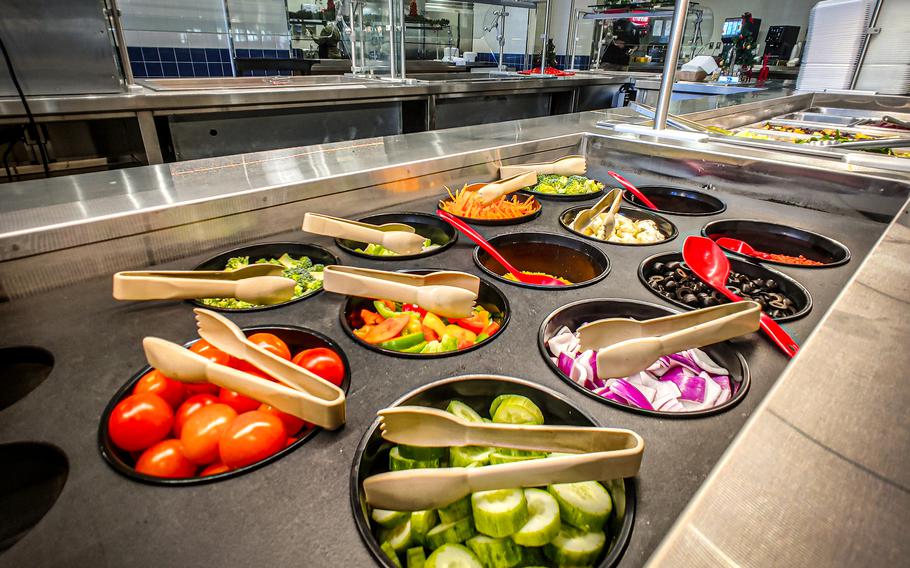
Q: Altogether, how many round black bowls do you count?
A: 13